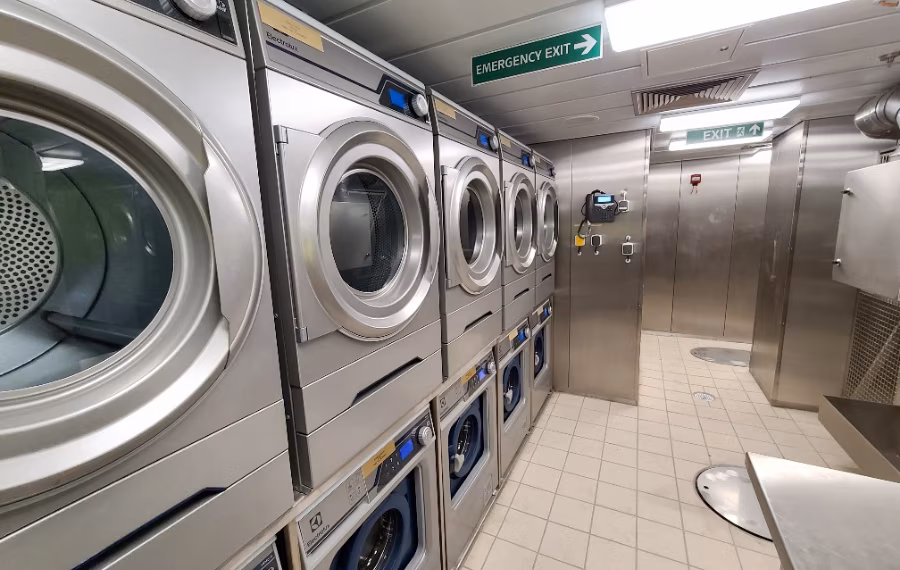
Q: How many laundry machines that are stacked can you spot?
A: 10